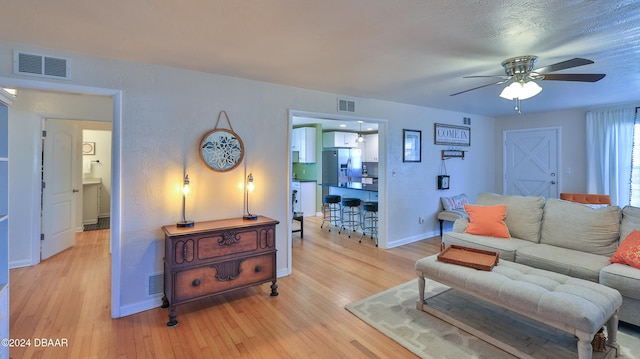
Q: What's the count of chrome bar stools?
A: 3